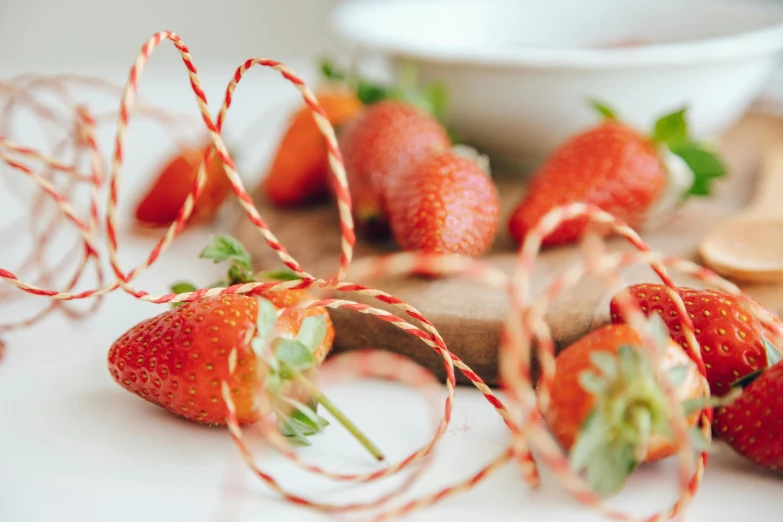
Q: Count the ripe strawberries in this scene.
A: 10